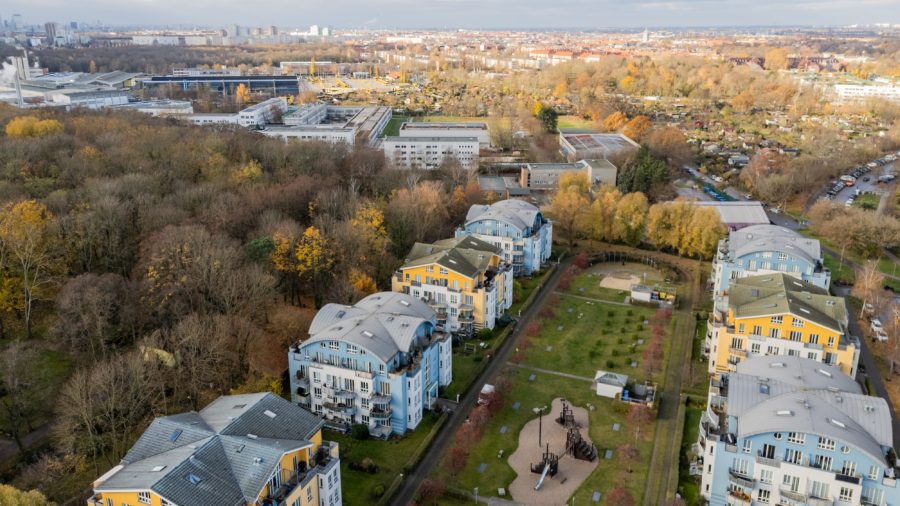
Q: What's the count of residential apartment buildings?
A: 7